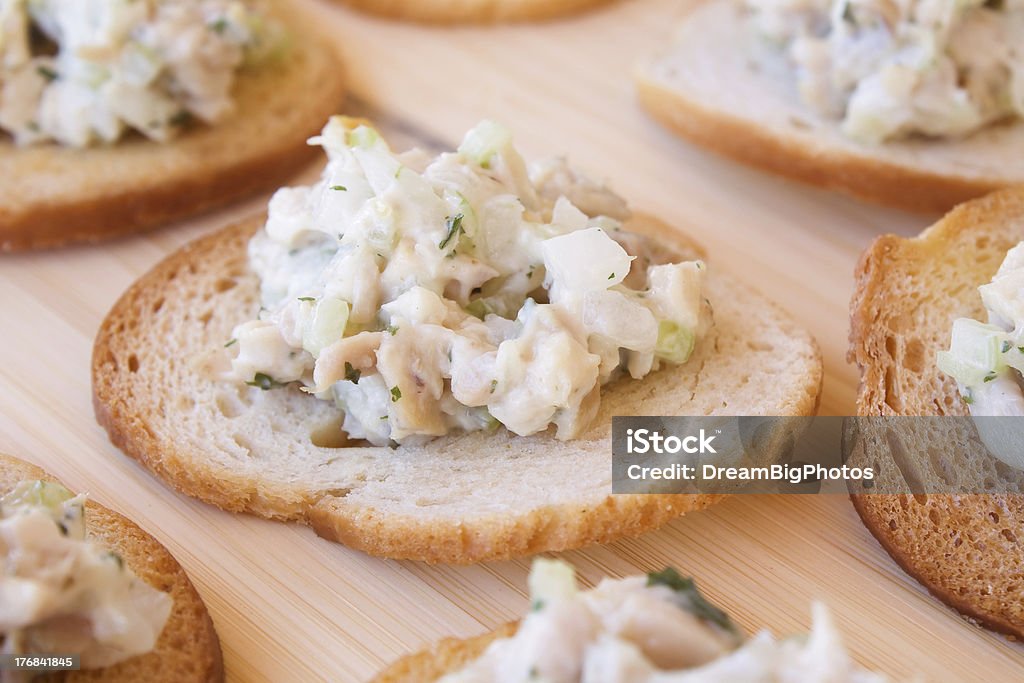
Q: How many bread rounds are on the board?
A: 7